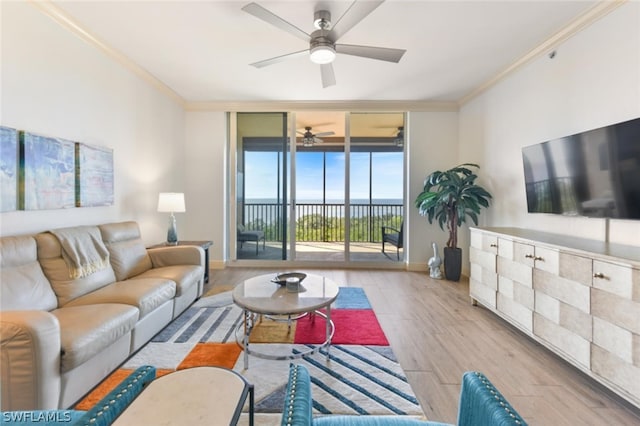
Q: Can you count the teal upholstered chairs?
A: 2